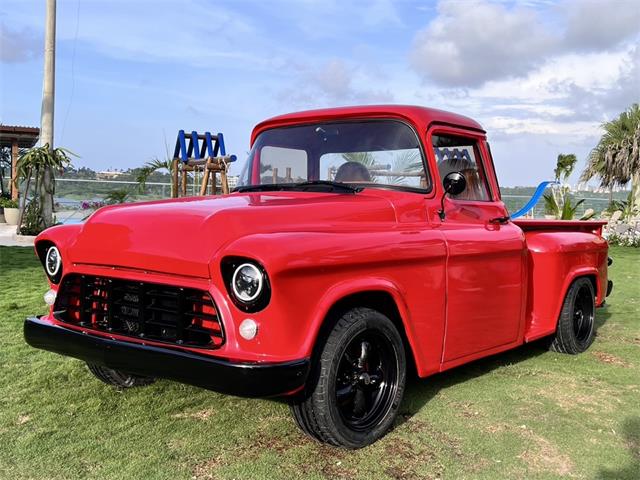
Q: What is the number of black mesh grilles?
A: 1